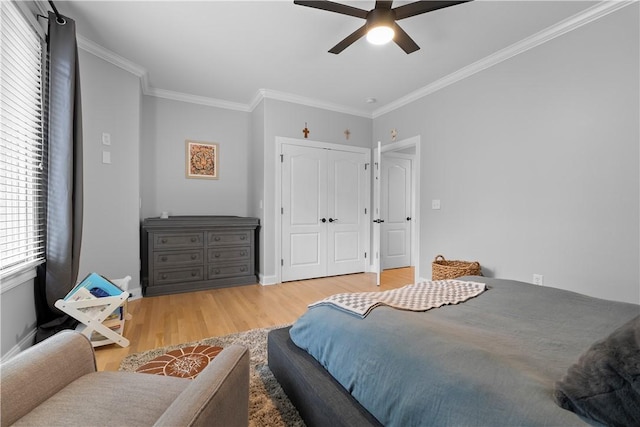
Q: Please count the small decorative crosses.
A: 3